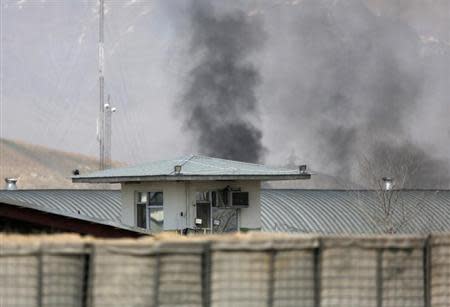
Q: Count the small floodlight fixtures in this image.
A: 3